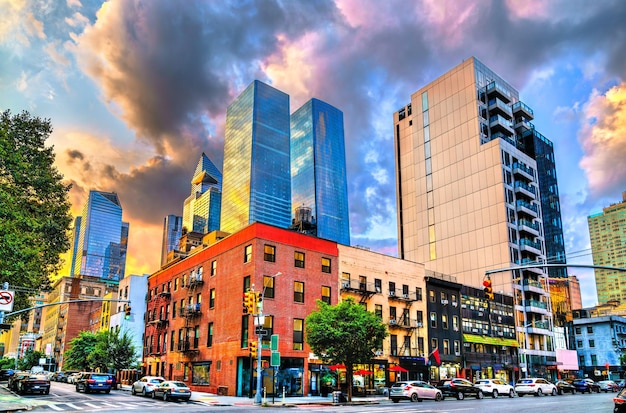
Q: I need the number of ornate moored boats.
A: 0